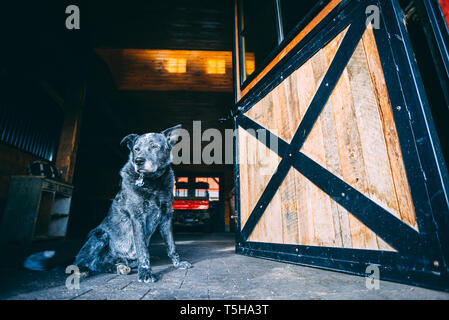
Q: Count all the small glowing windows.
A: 2